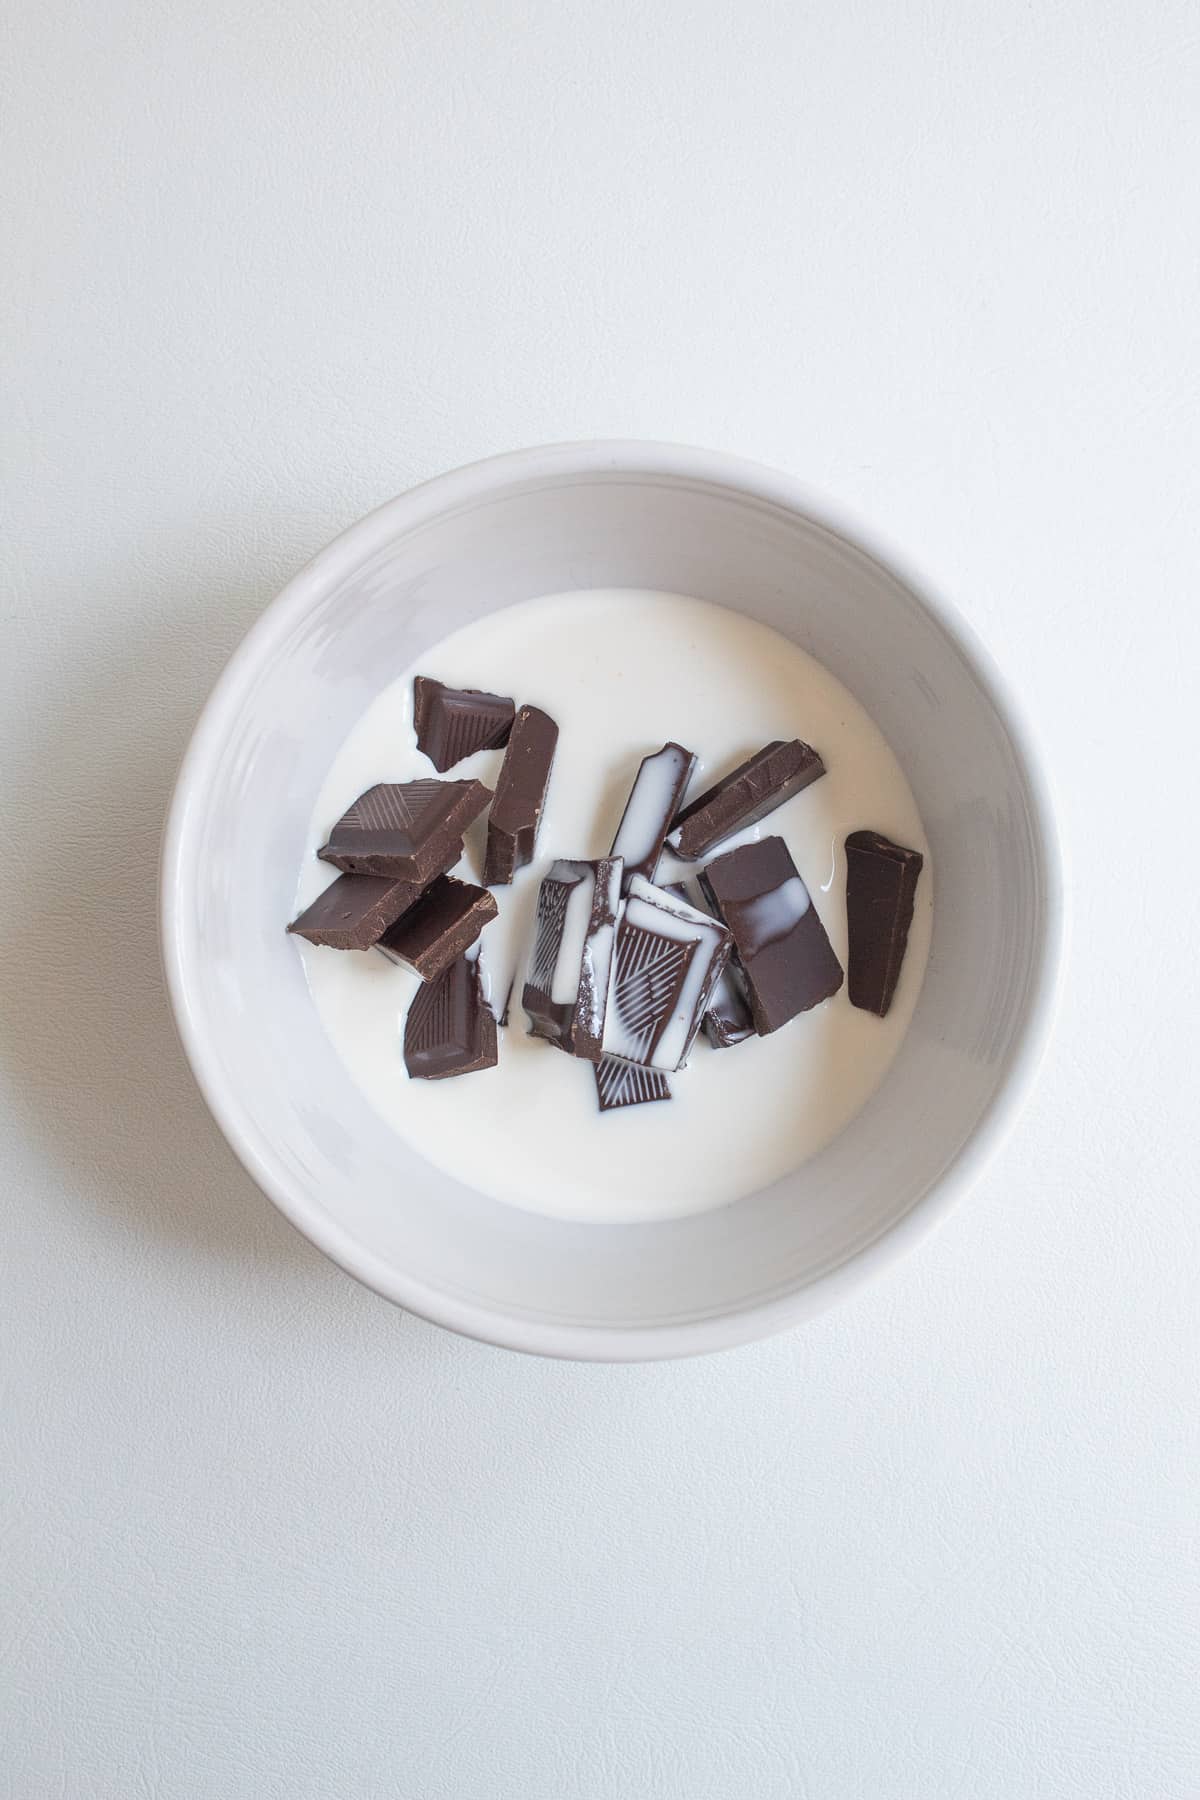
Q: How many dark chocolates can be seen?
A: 14